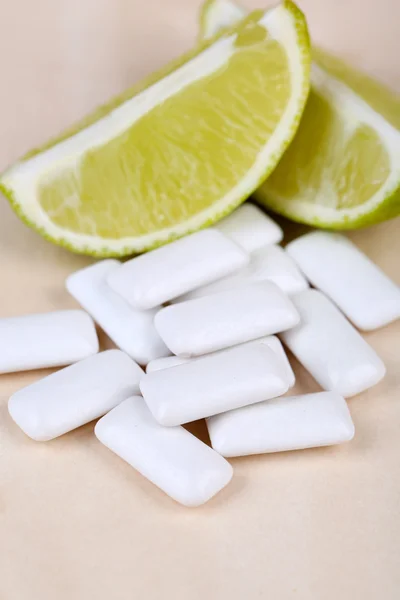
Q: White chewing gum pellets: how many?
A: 13